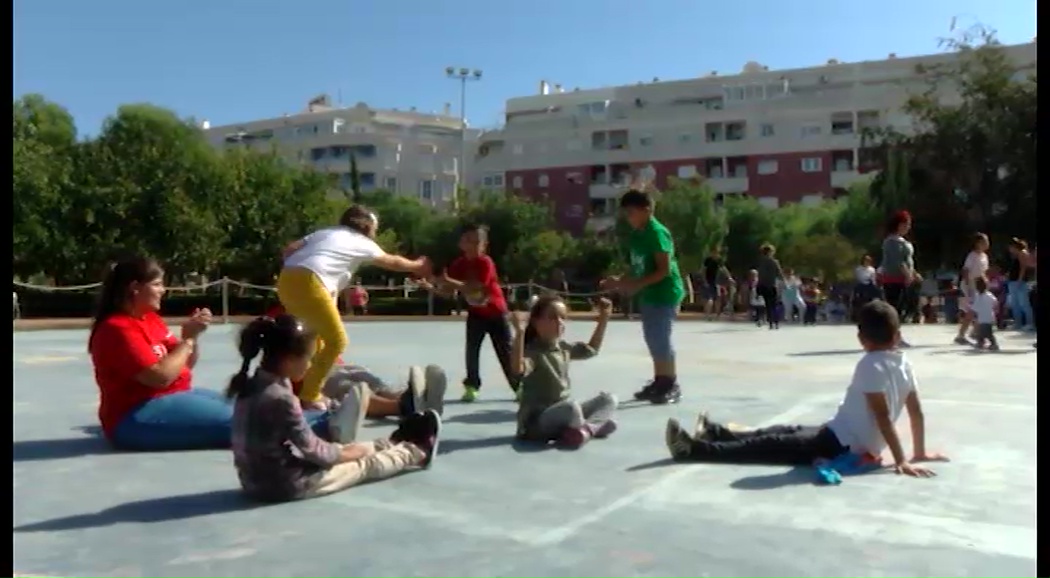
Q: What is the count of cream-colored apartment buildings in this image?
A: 2